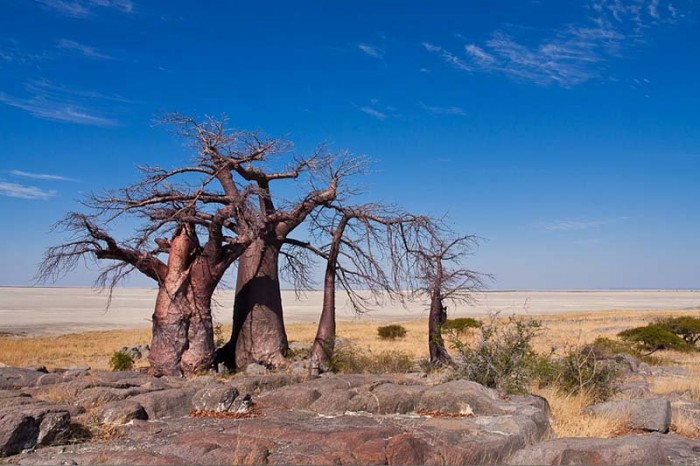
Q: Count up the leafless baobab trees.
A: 4